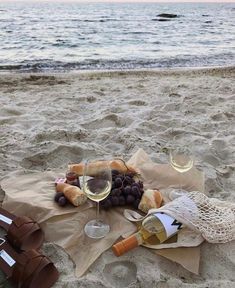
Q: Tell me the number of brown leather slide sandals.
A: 2